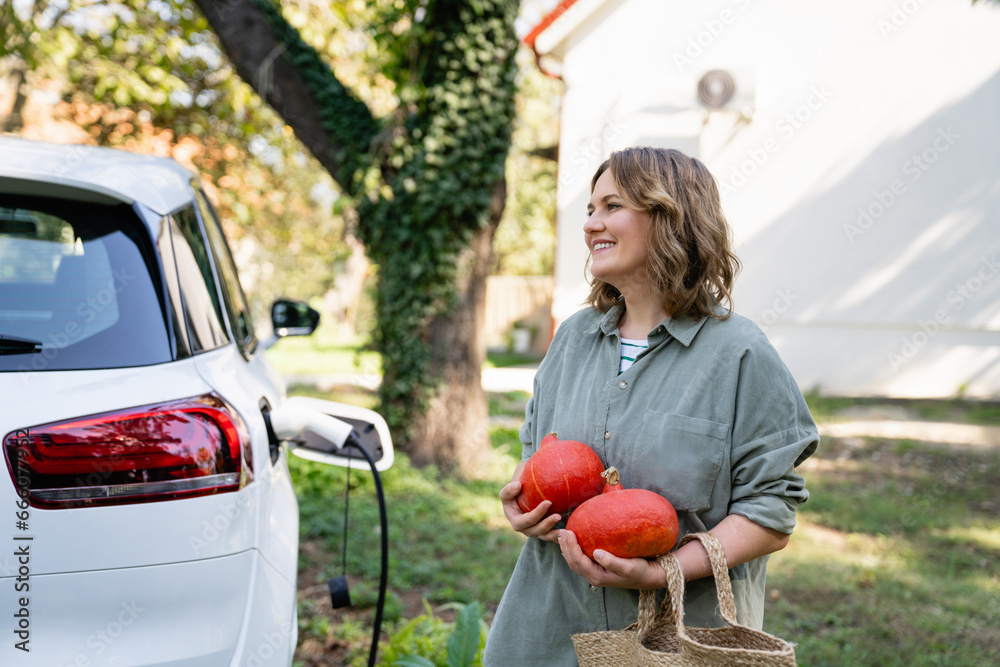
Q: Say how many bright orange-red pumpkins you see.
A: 2